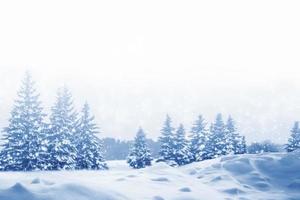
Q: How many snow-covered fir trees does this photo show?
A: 10